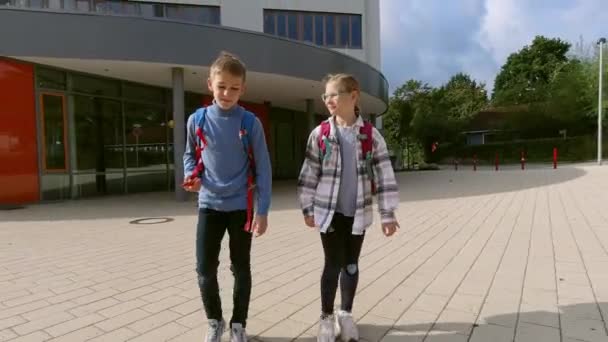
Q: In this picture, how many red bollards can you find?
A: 5